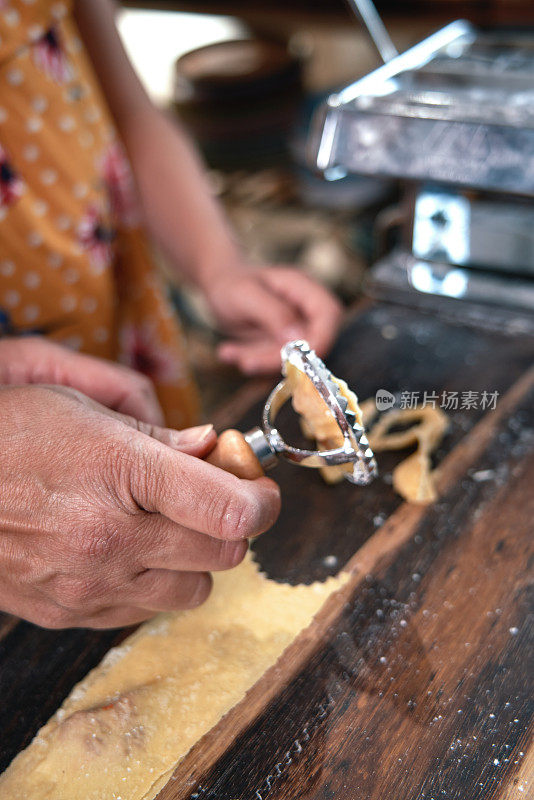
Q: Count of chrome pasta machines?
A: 1